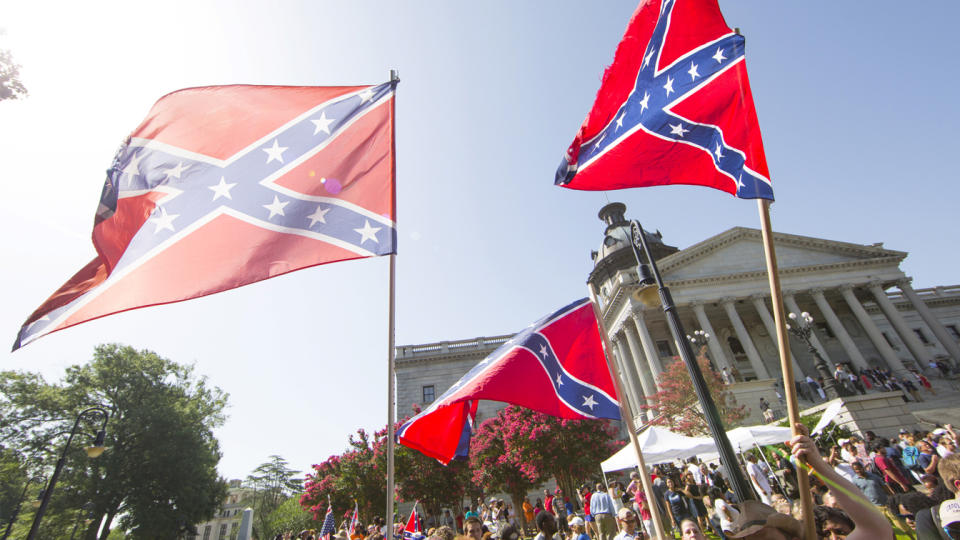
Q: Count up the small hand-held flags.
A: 3